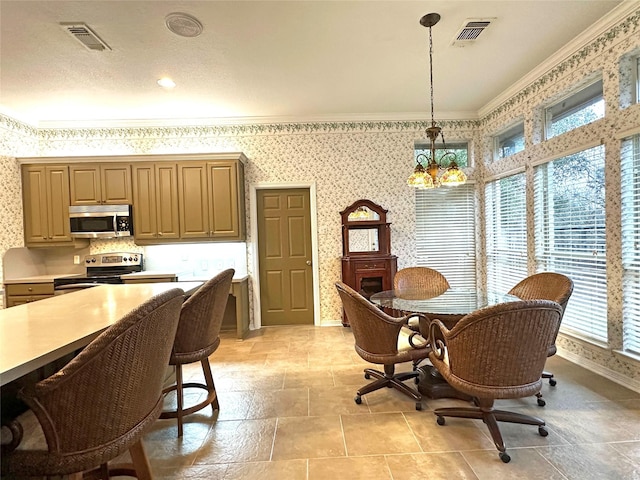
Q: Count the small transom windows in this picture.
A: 4